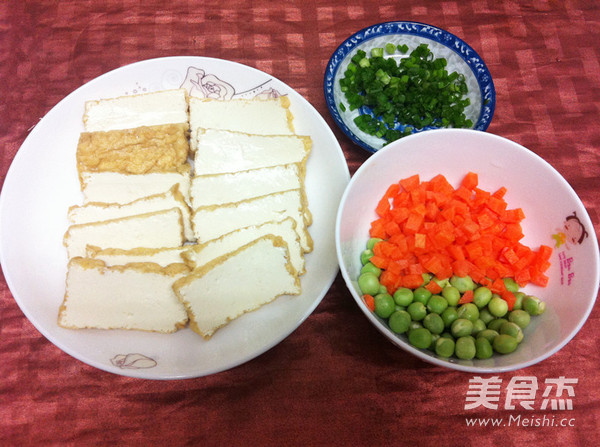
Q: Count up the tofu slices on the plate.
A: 13